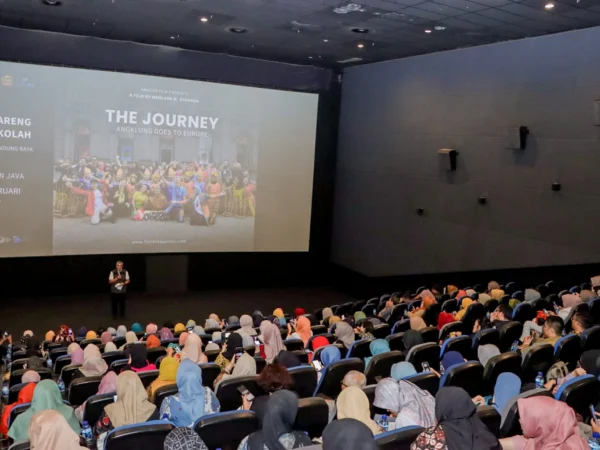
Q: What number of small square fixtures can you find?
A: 3